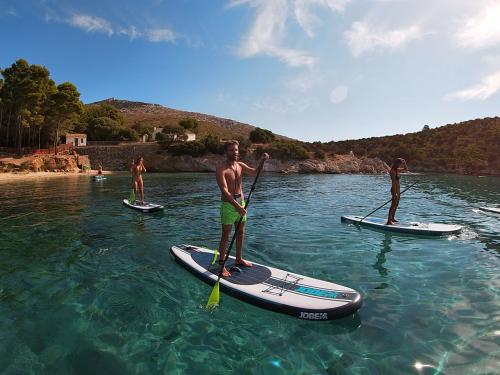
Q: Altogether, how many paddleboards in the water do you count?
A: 5